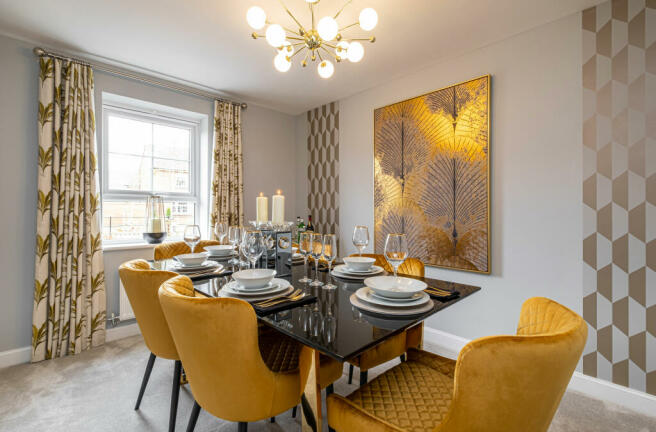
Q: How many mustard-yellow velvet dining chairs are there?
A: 6